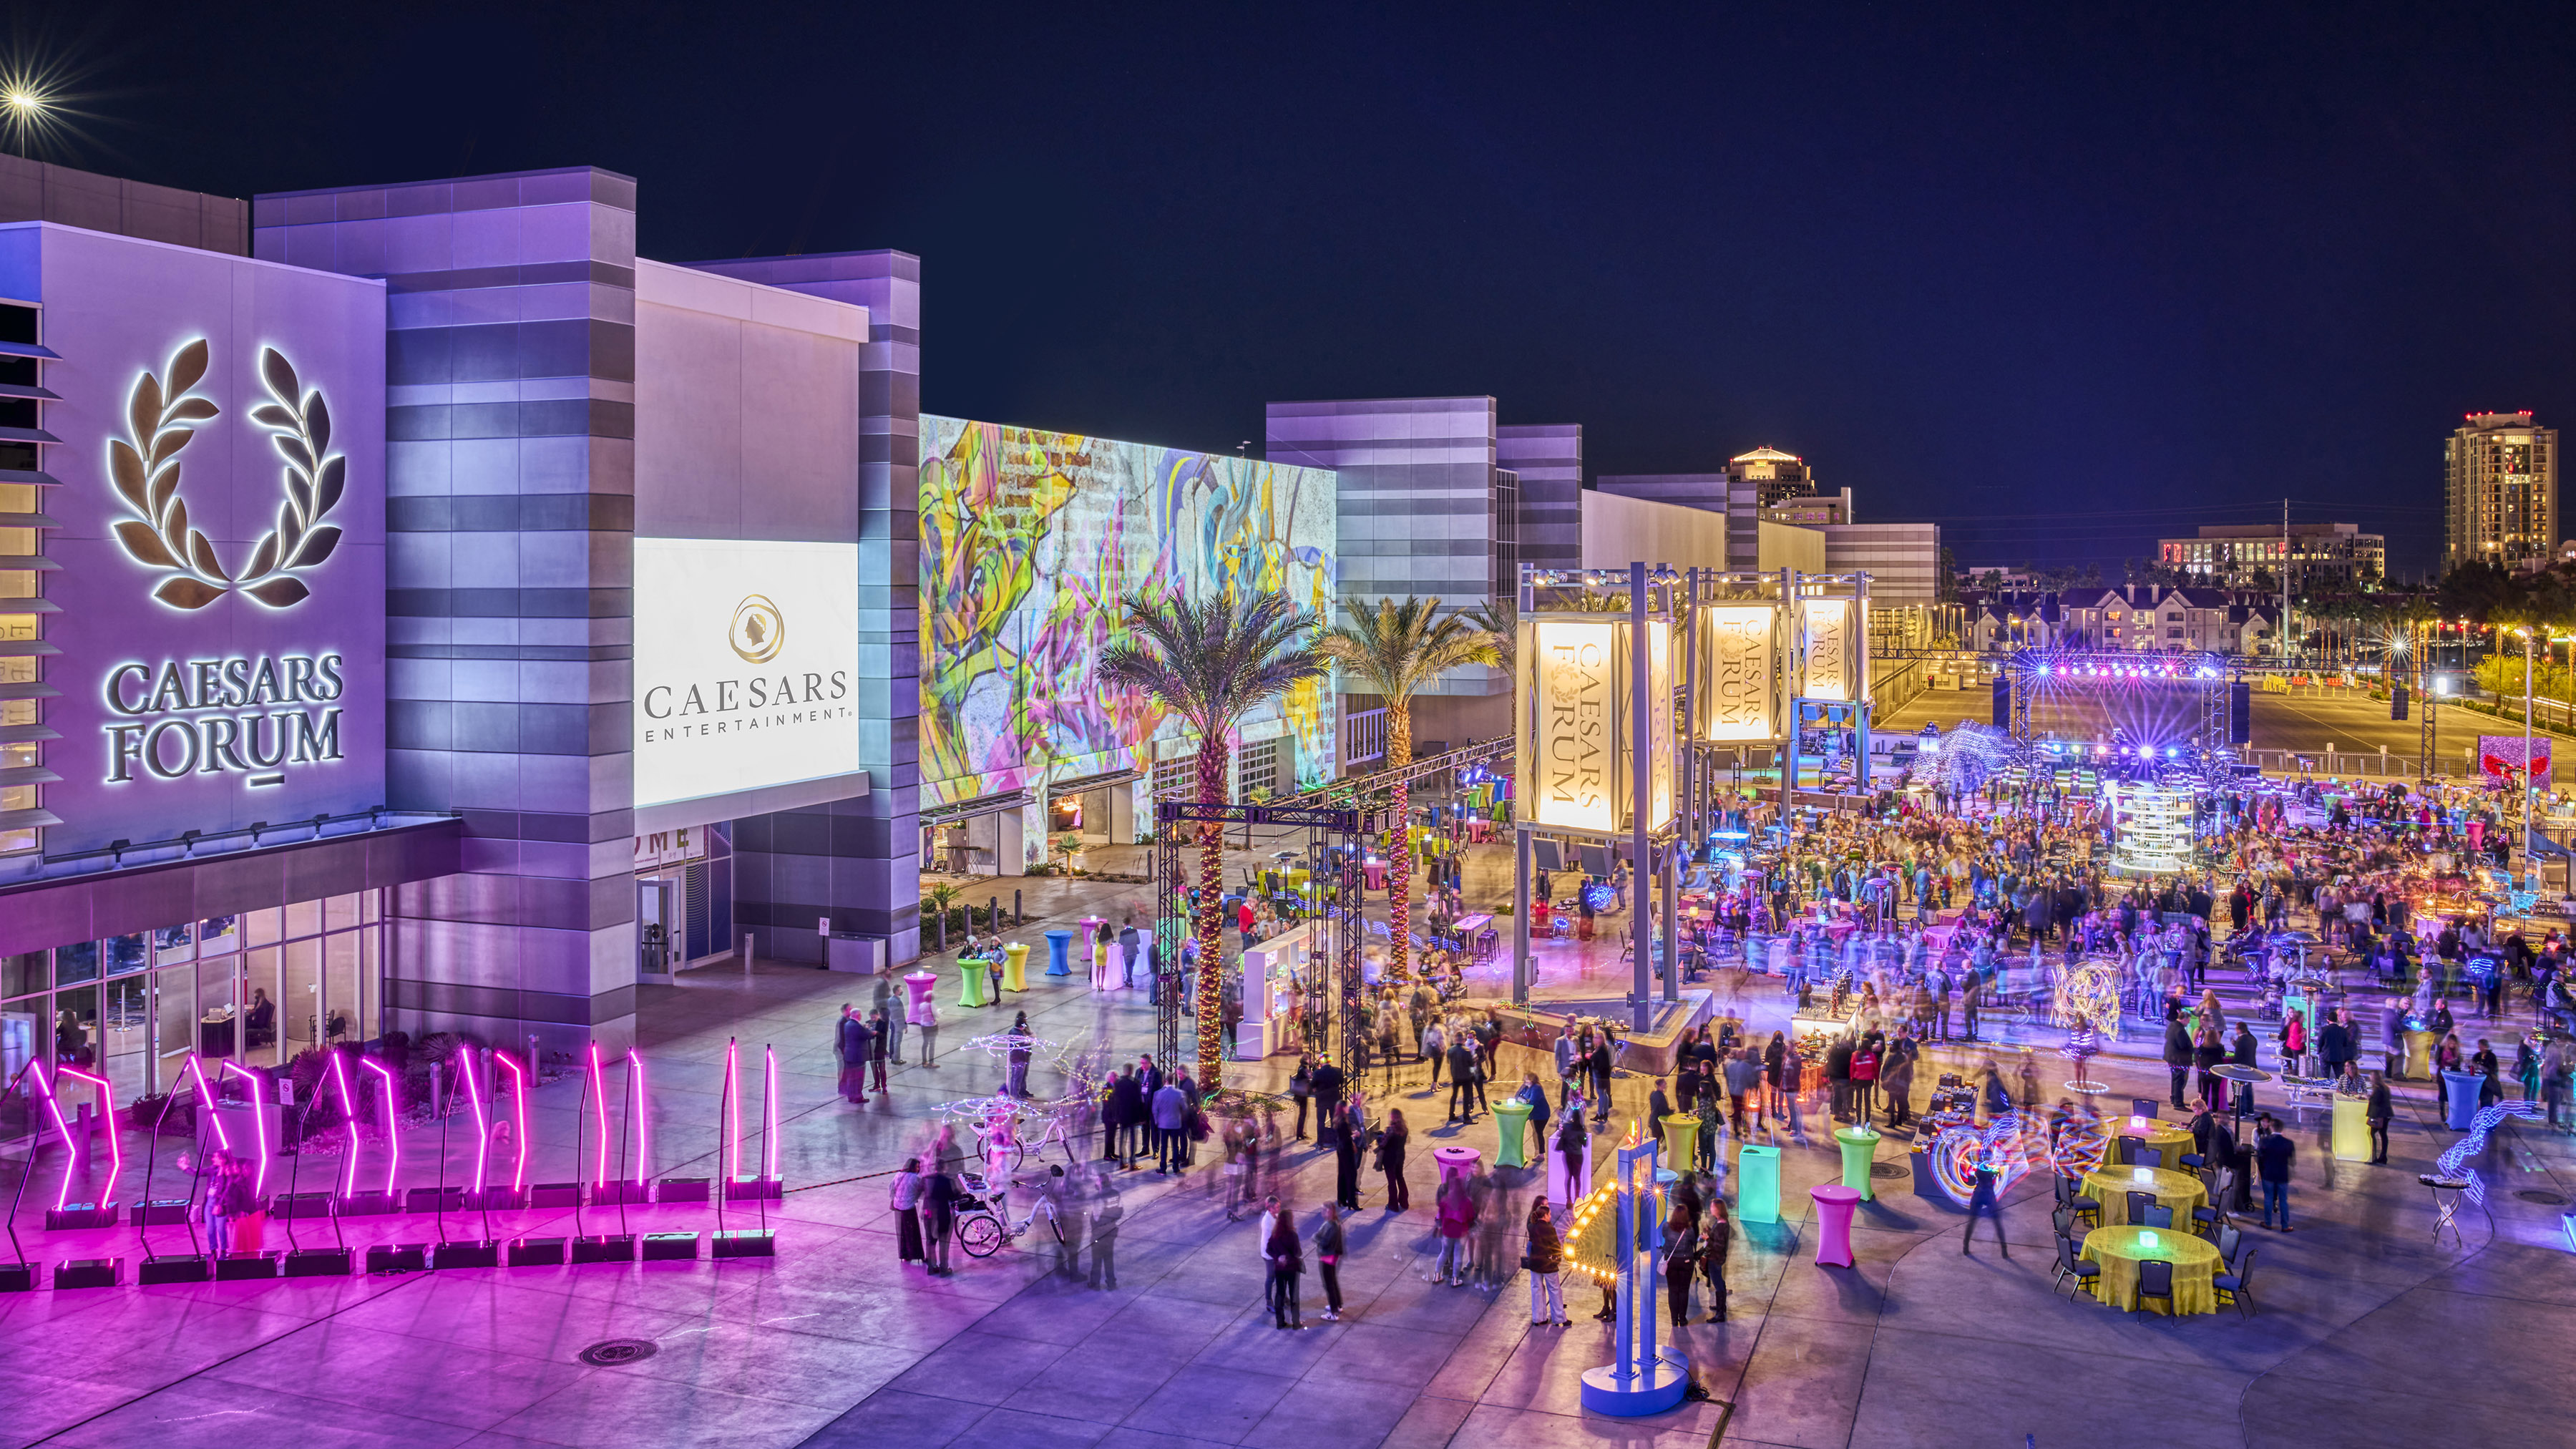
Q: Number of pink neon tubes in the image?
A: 12